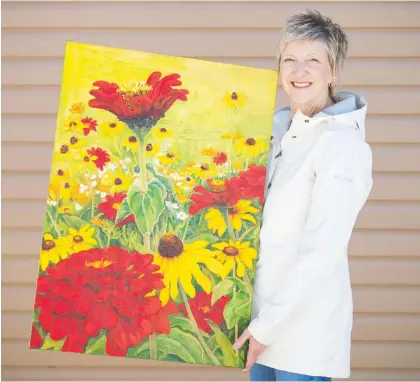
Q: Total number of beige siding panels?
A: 14